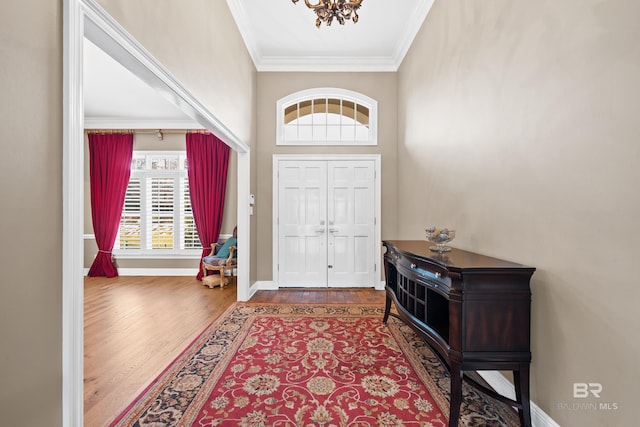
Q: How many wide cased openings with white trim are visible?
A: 1